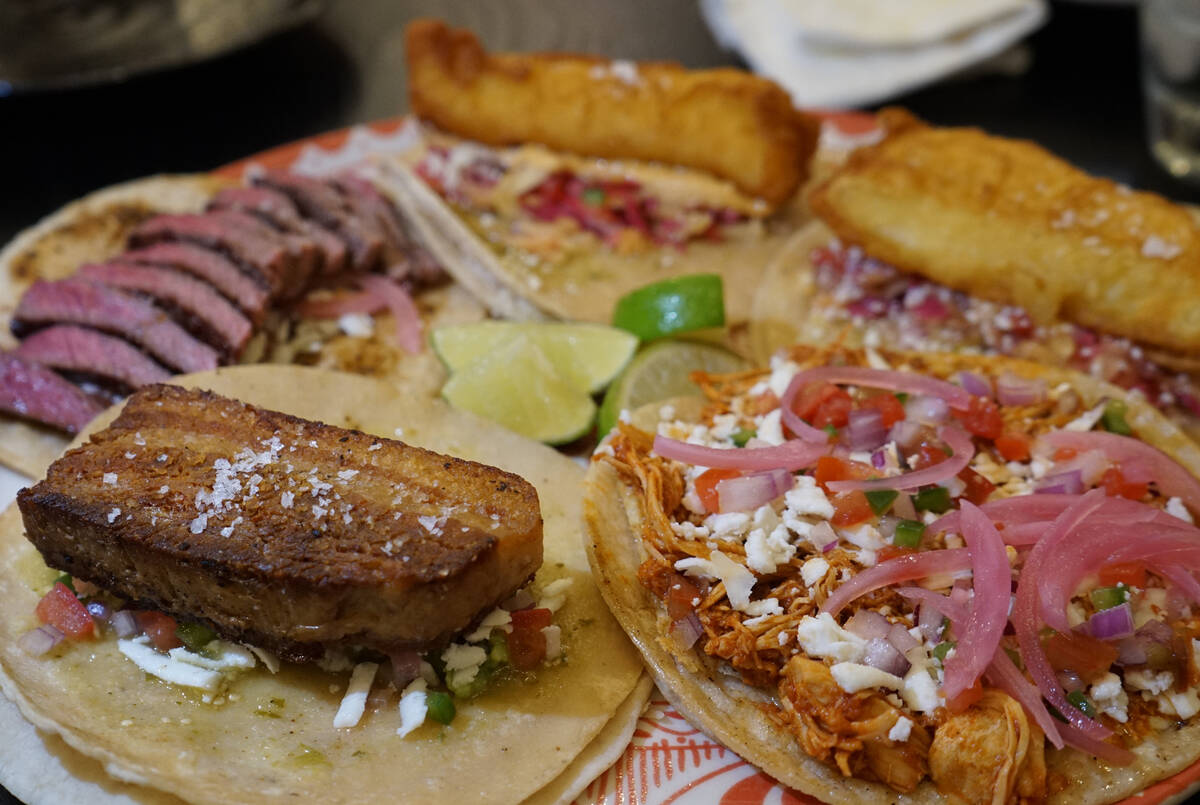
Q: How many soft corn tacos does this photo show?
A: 5